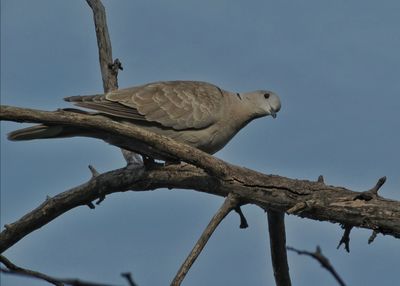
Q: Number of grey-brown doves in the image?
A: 1